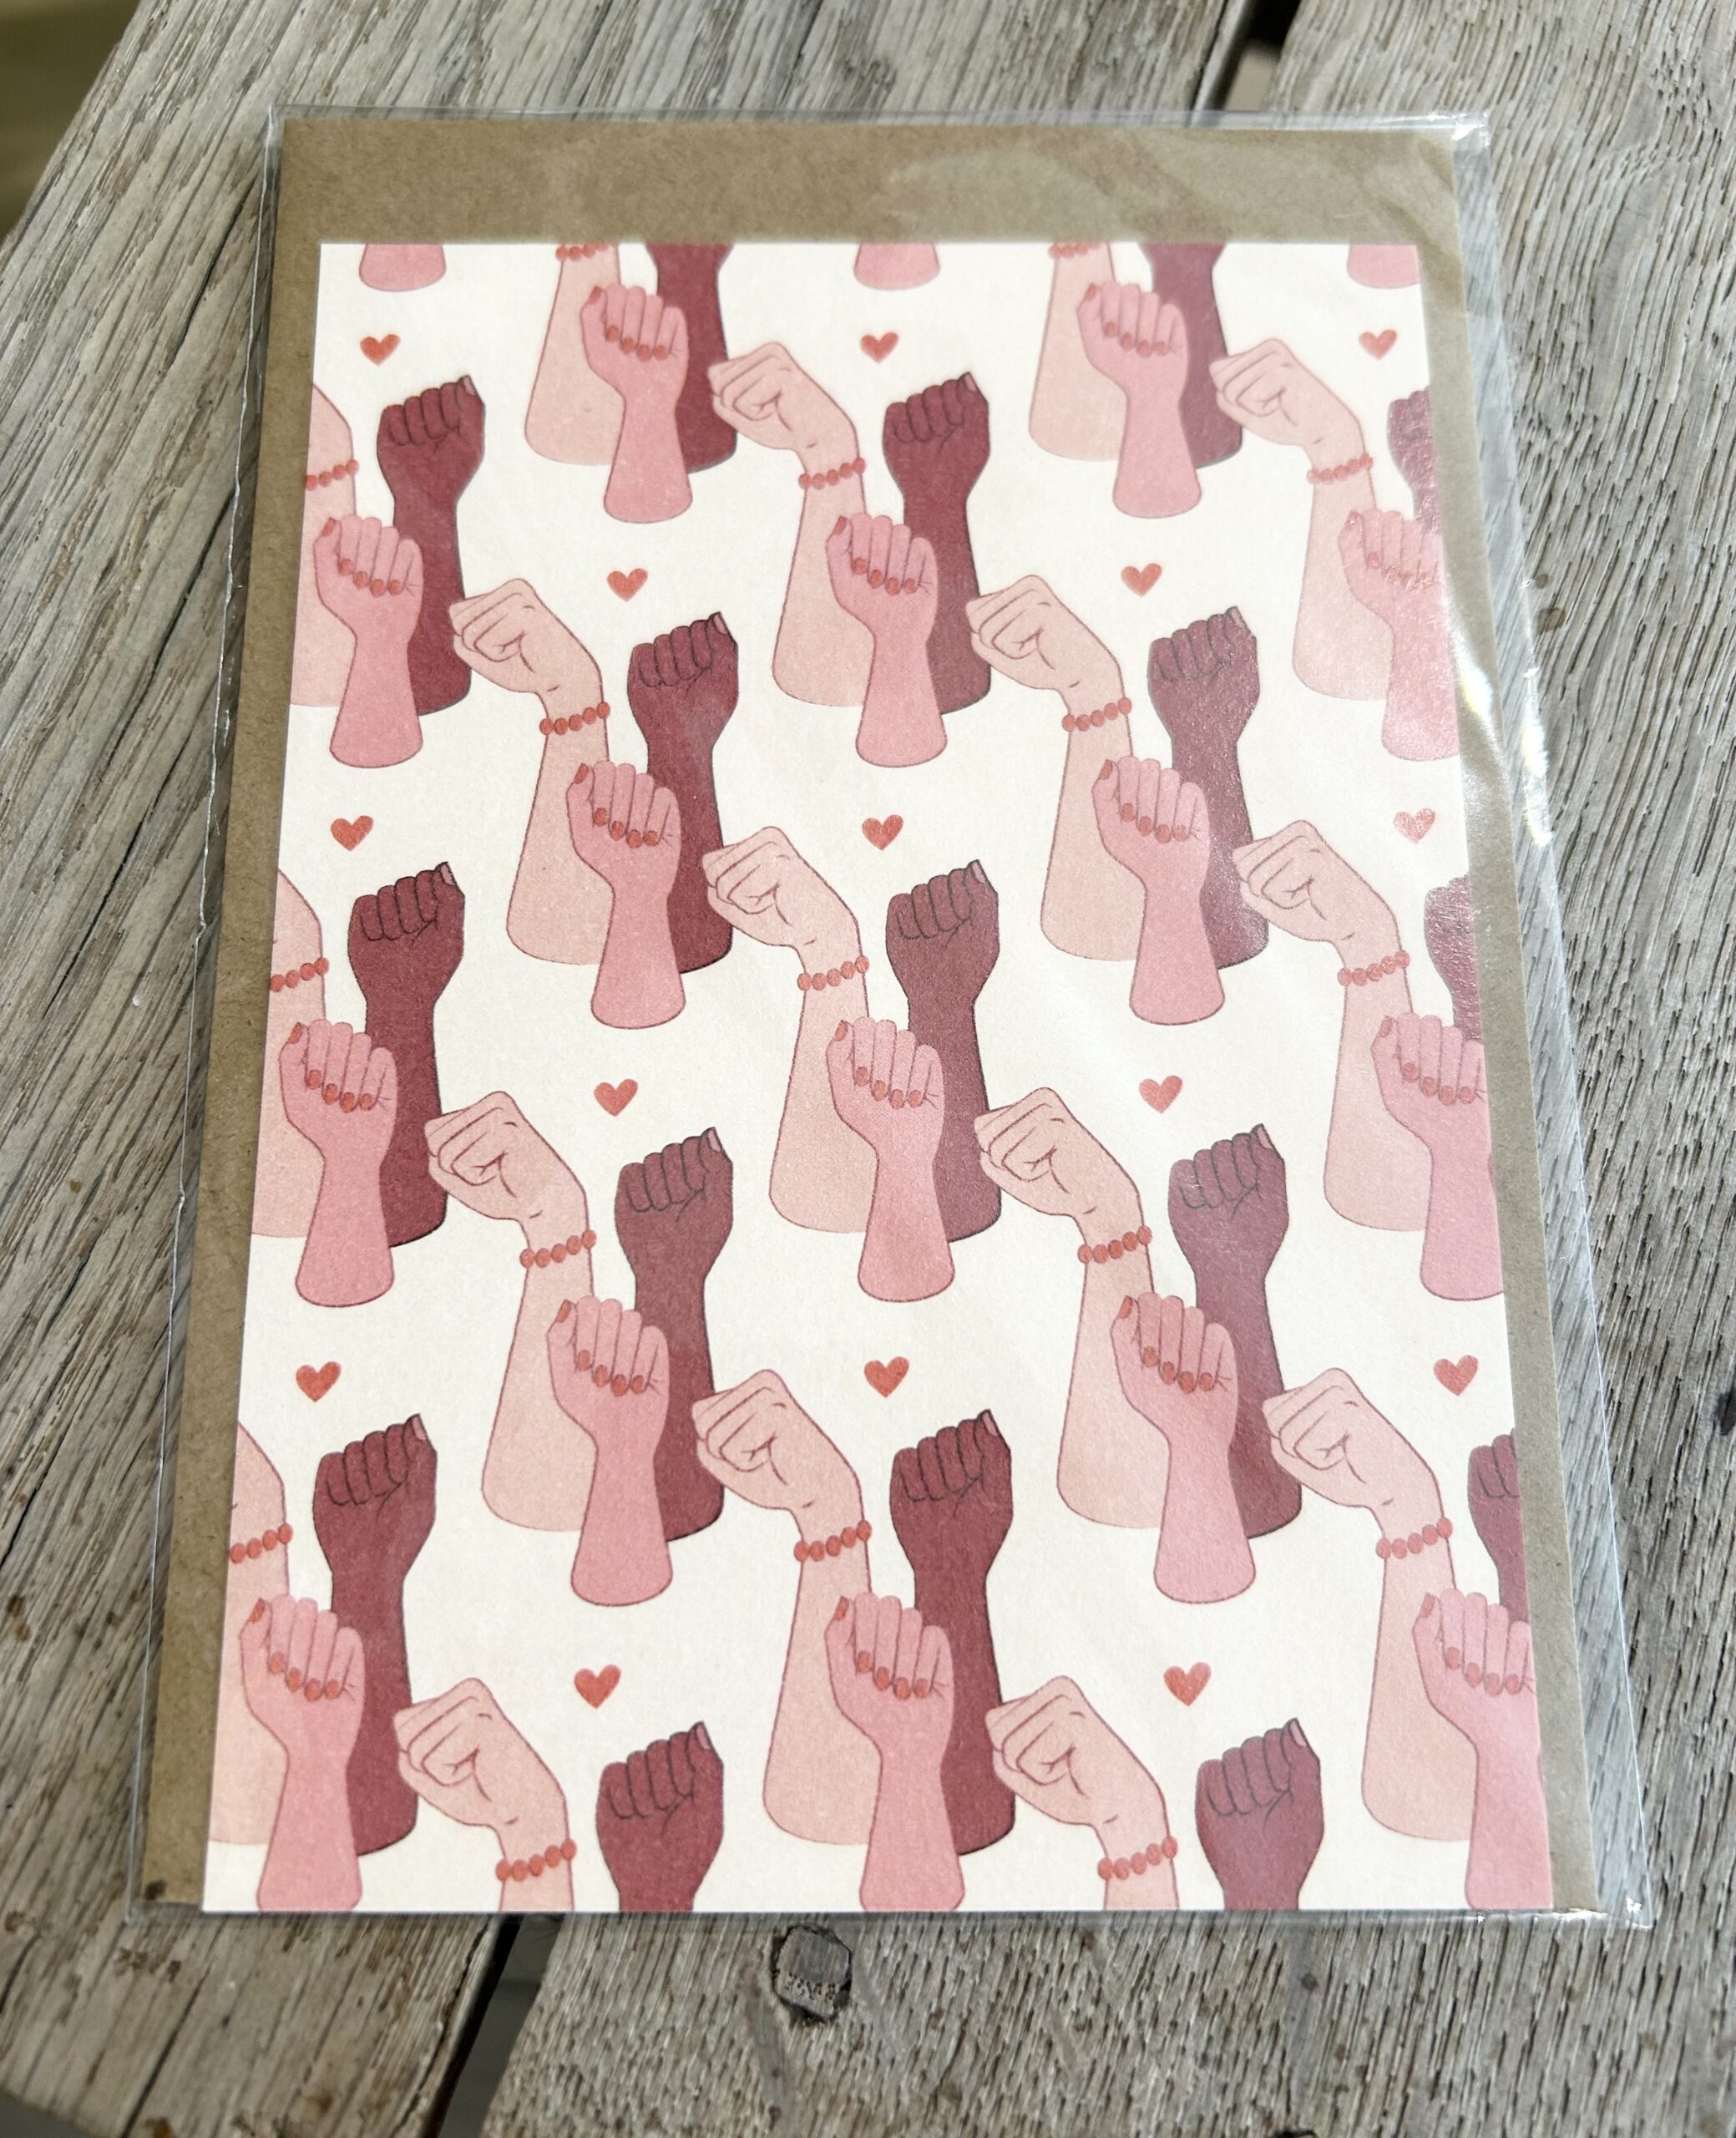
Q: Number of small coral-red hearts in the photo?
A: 15